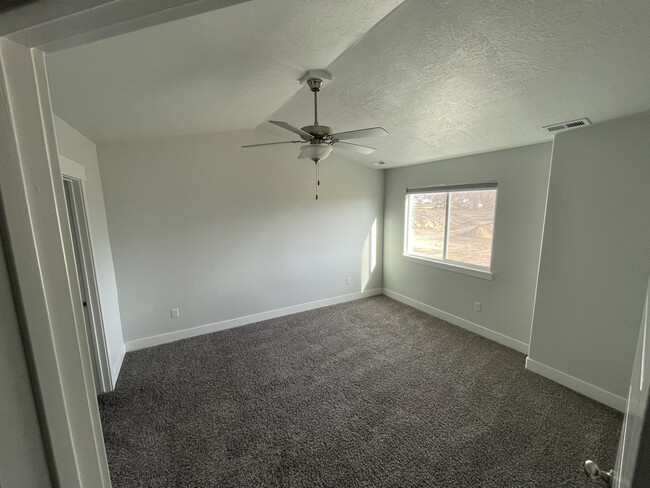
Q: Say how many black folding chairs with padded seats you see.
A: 0